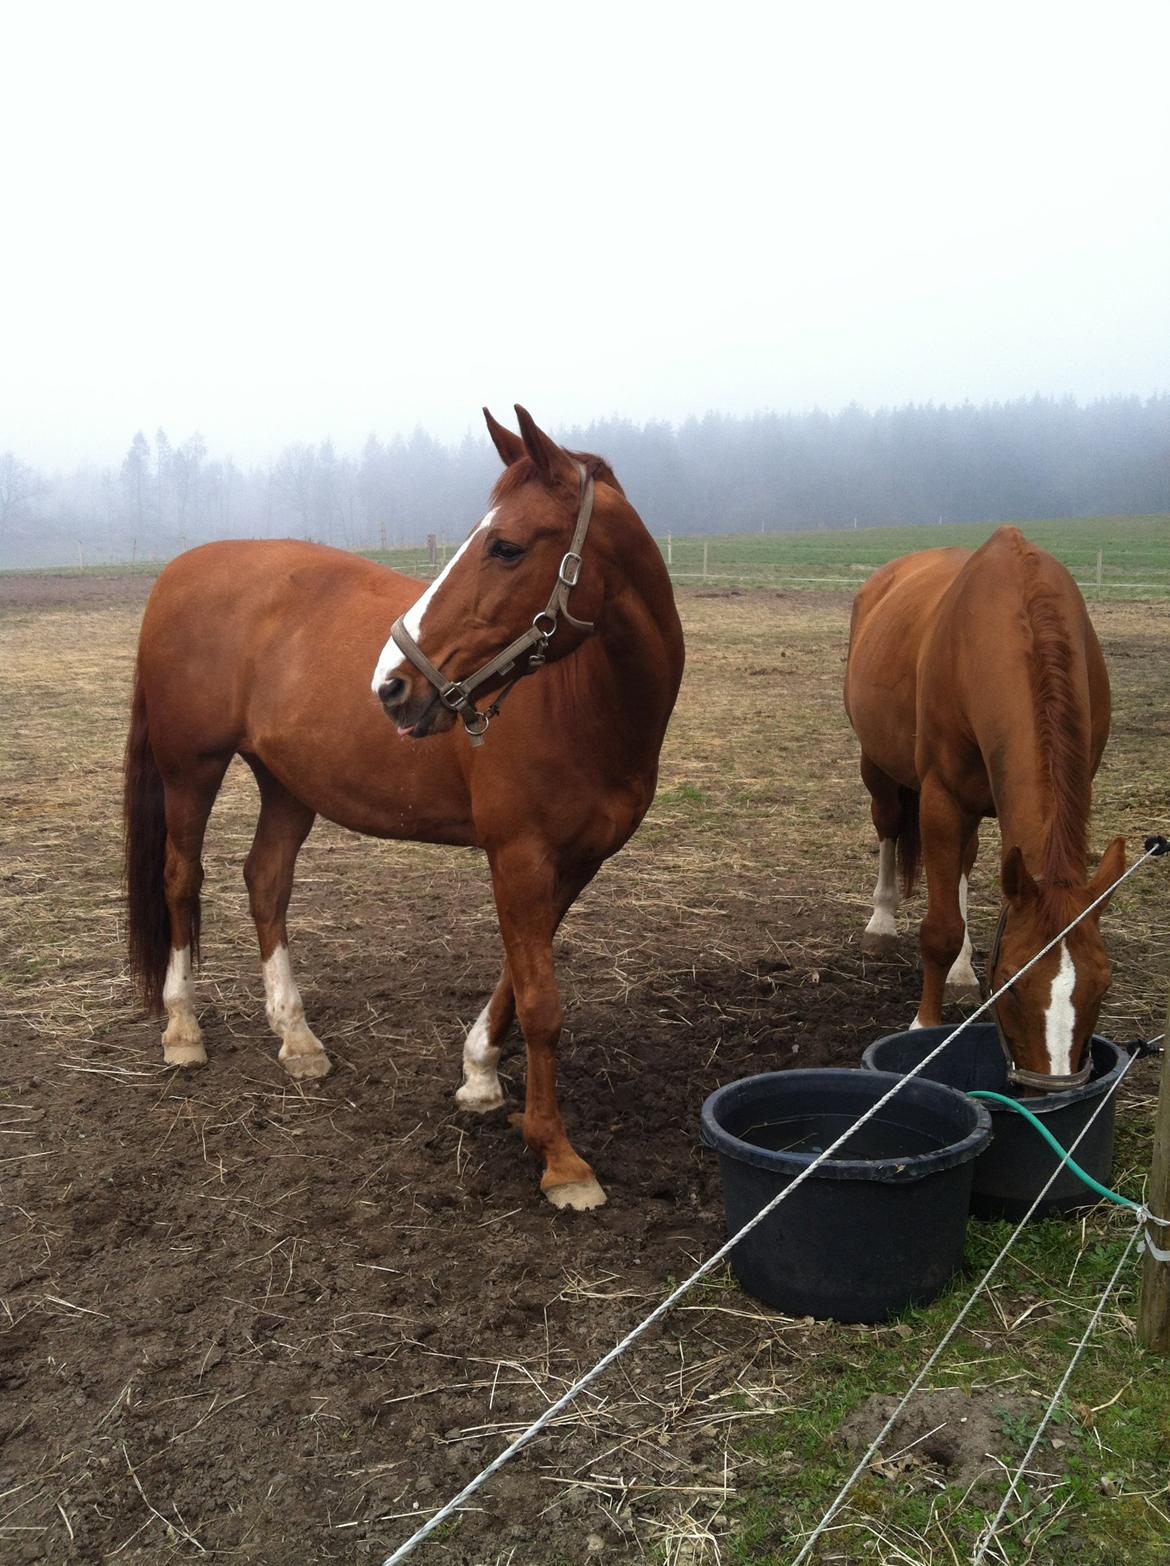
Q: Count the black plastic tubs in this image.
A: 2